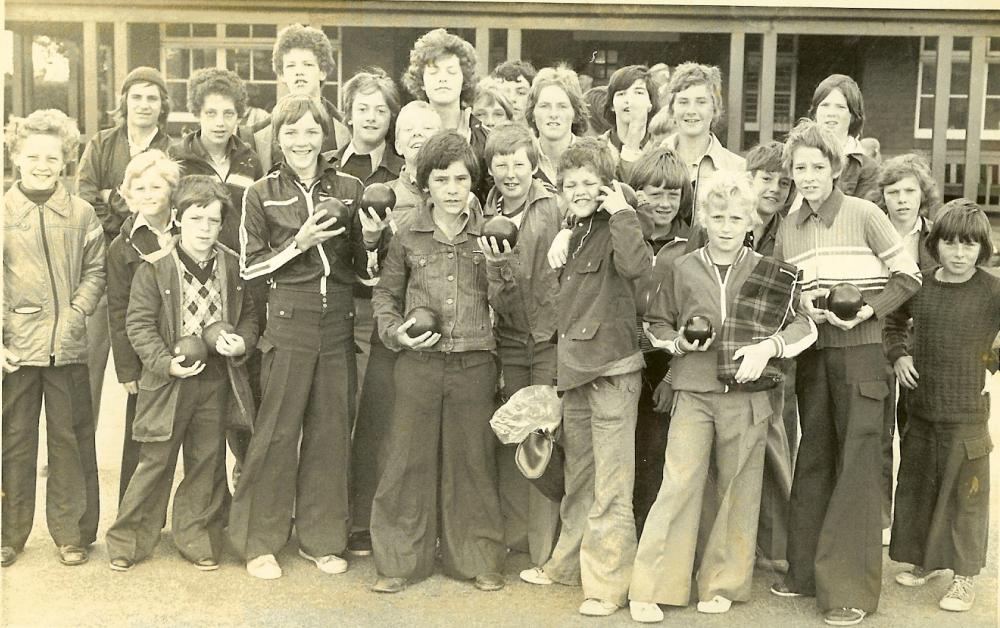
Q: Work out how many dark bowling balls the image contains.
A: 9